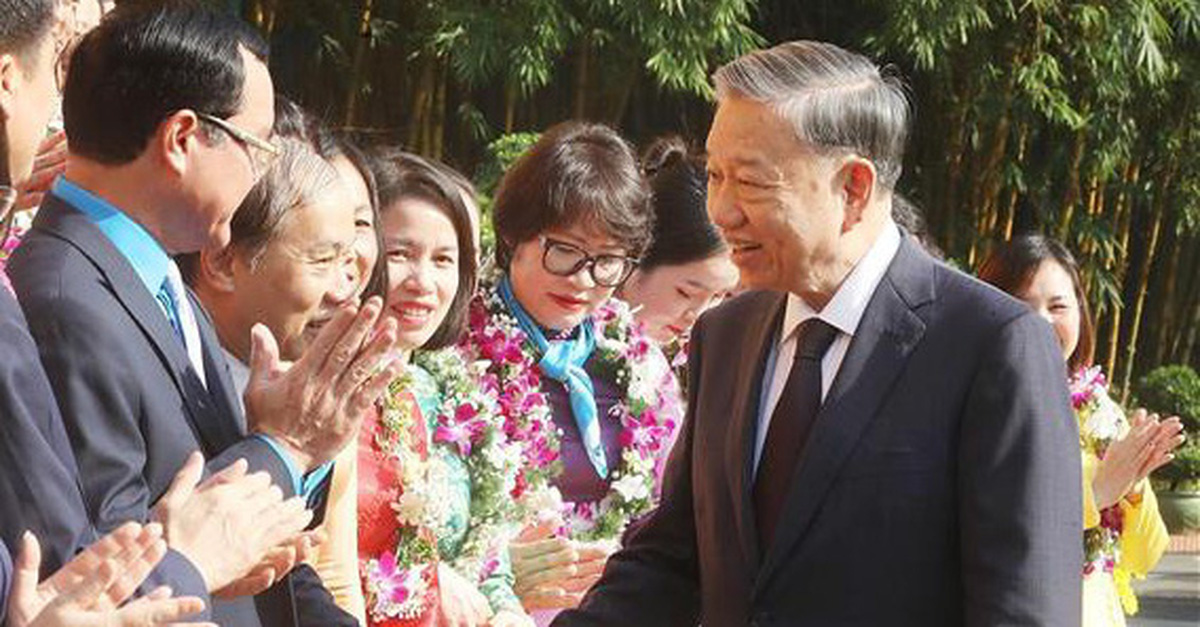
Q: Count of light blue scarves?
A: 1